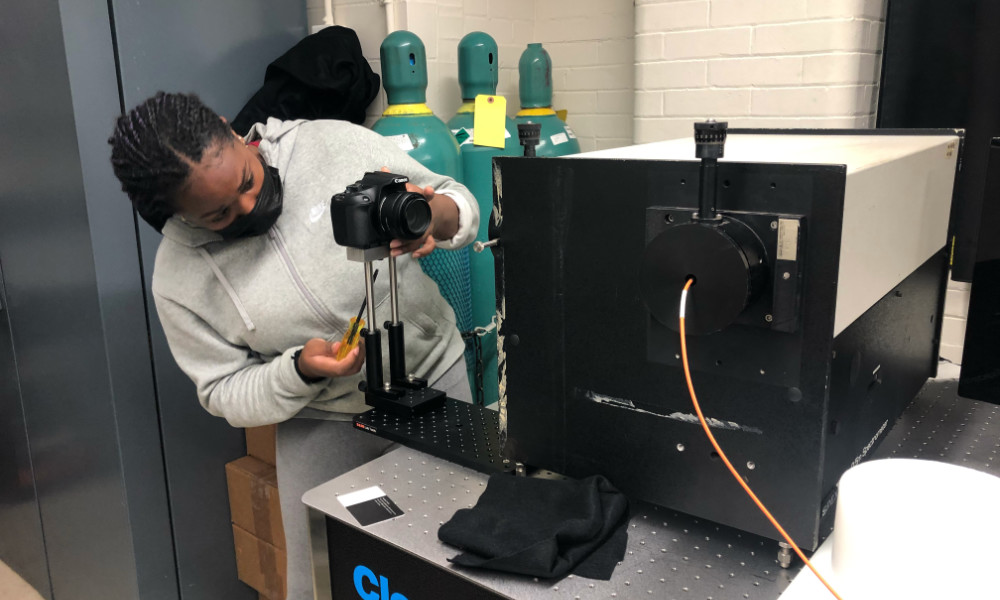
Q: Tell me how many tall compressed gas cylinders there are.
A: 3